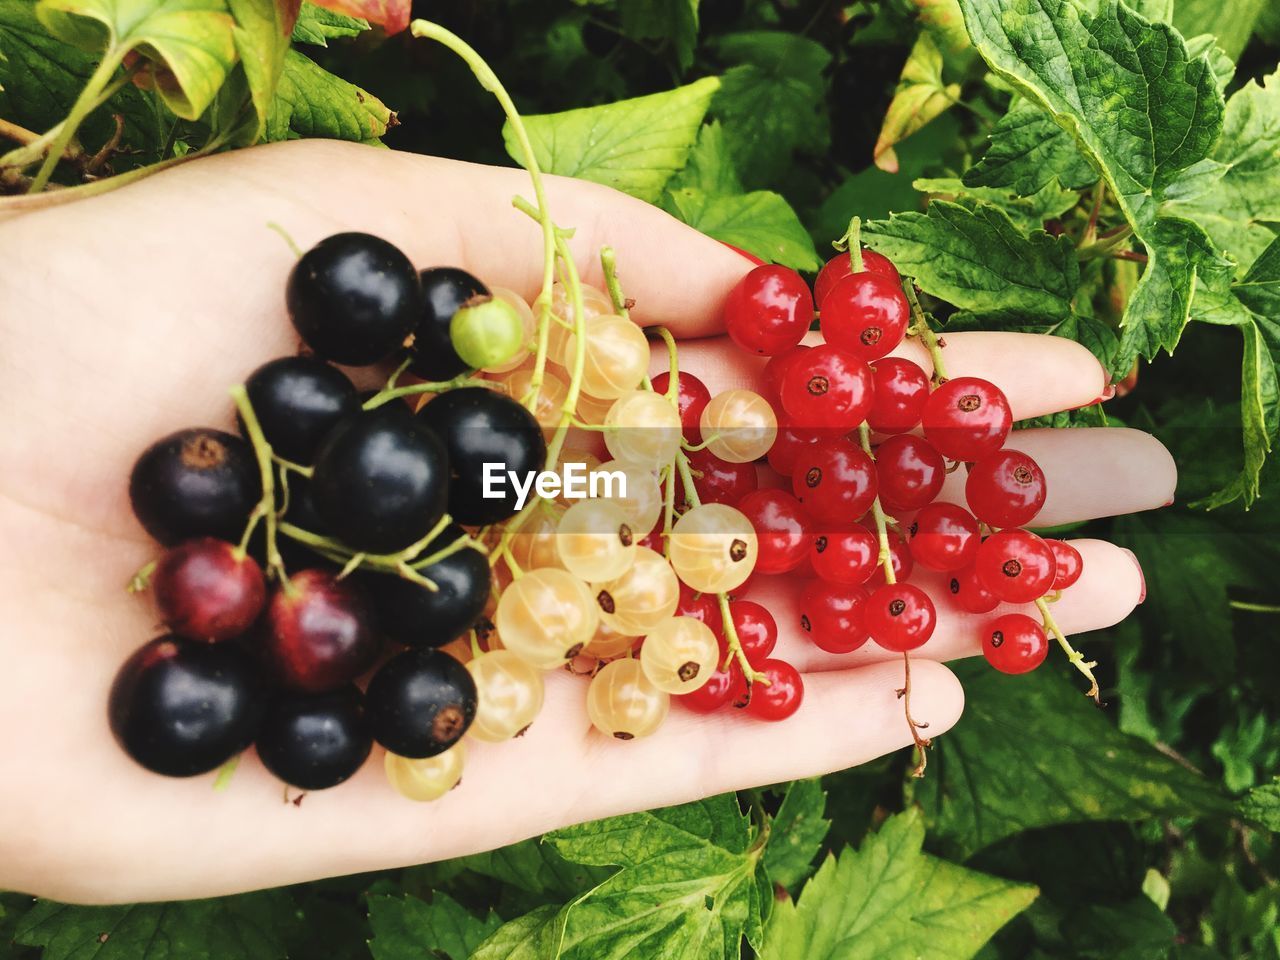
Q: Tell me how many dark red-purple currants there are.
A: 2